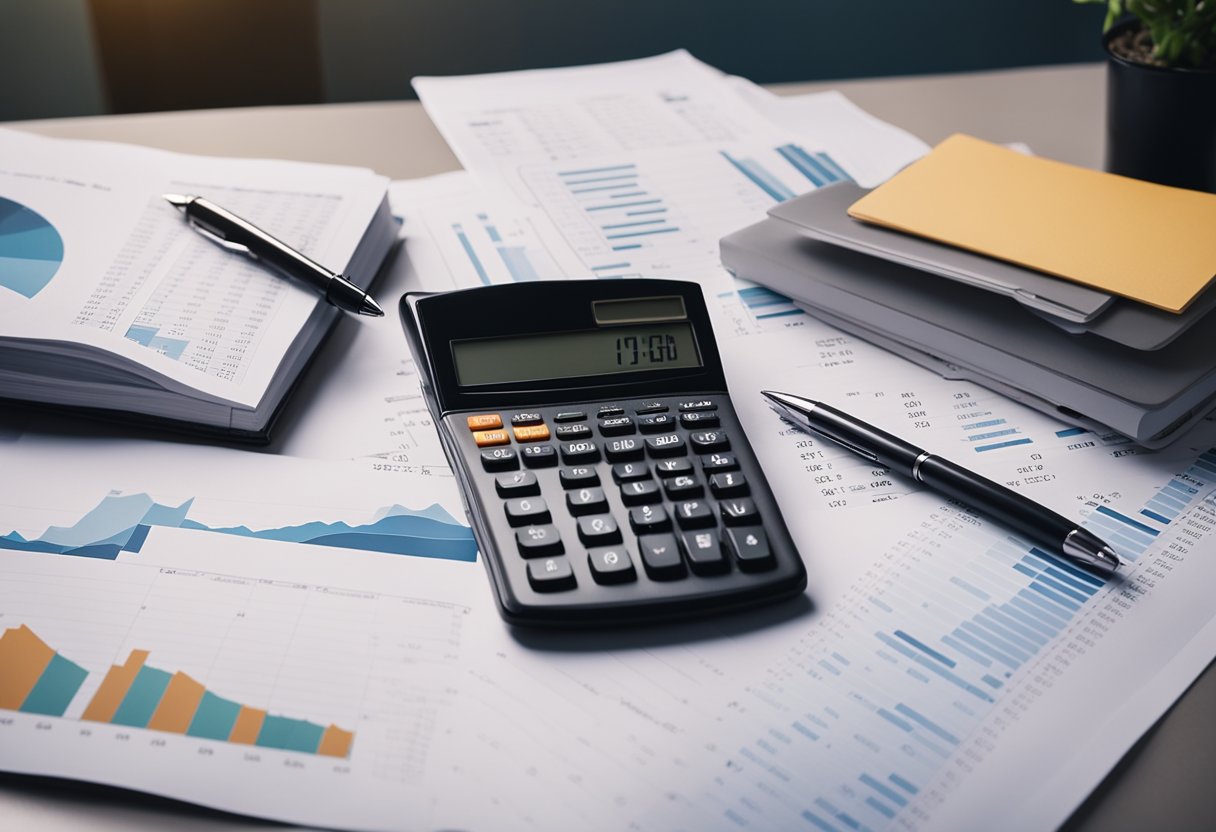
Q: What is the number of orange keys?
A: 3